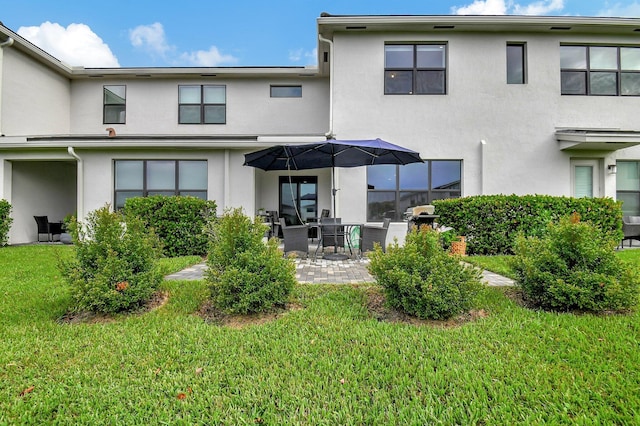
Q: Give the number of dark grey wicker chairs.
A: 3